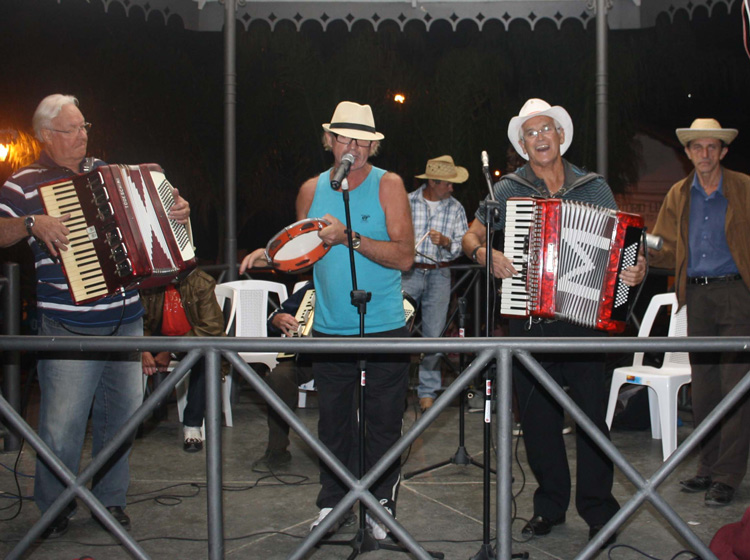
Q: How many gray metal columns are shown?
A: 2